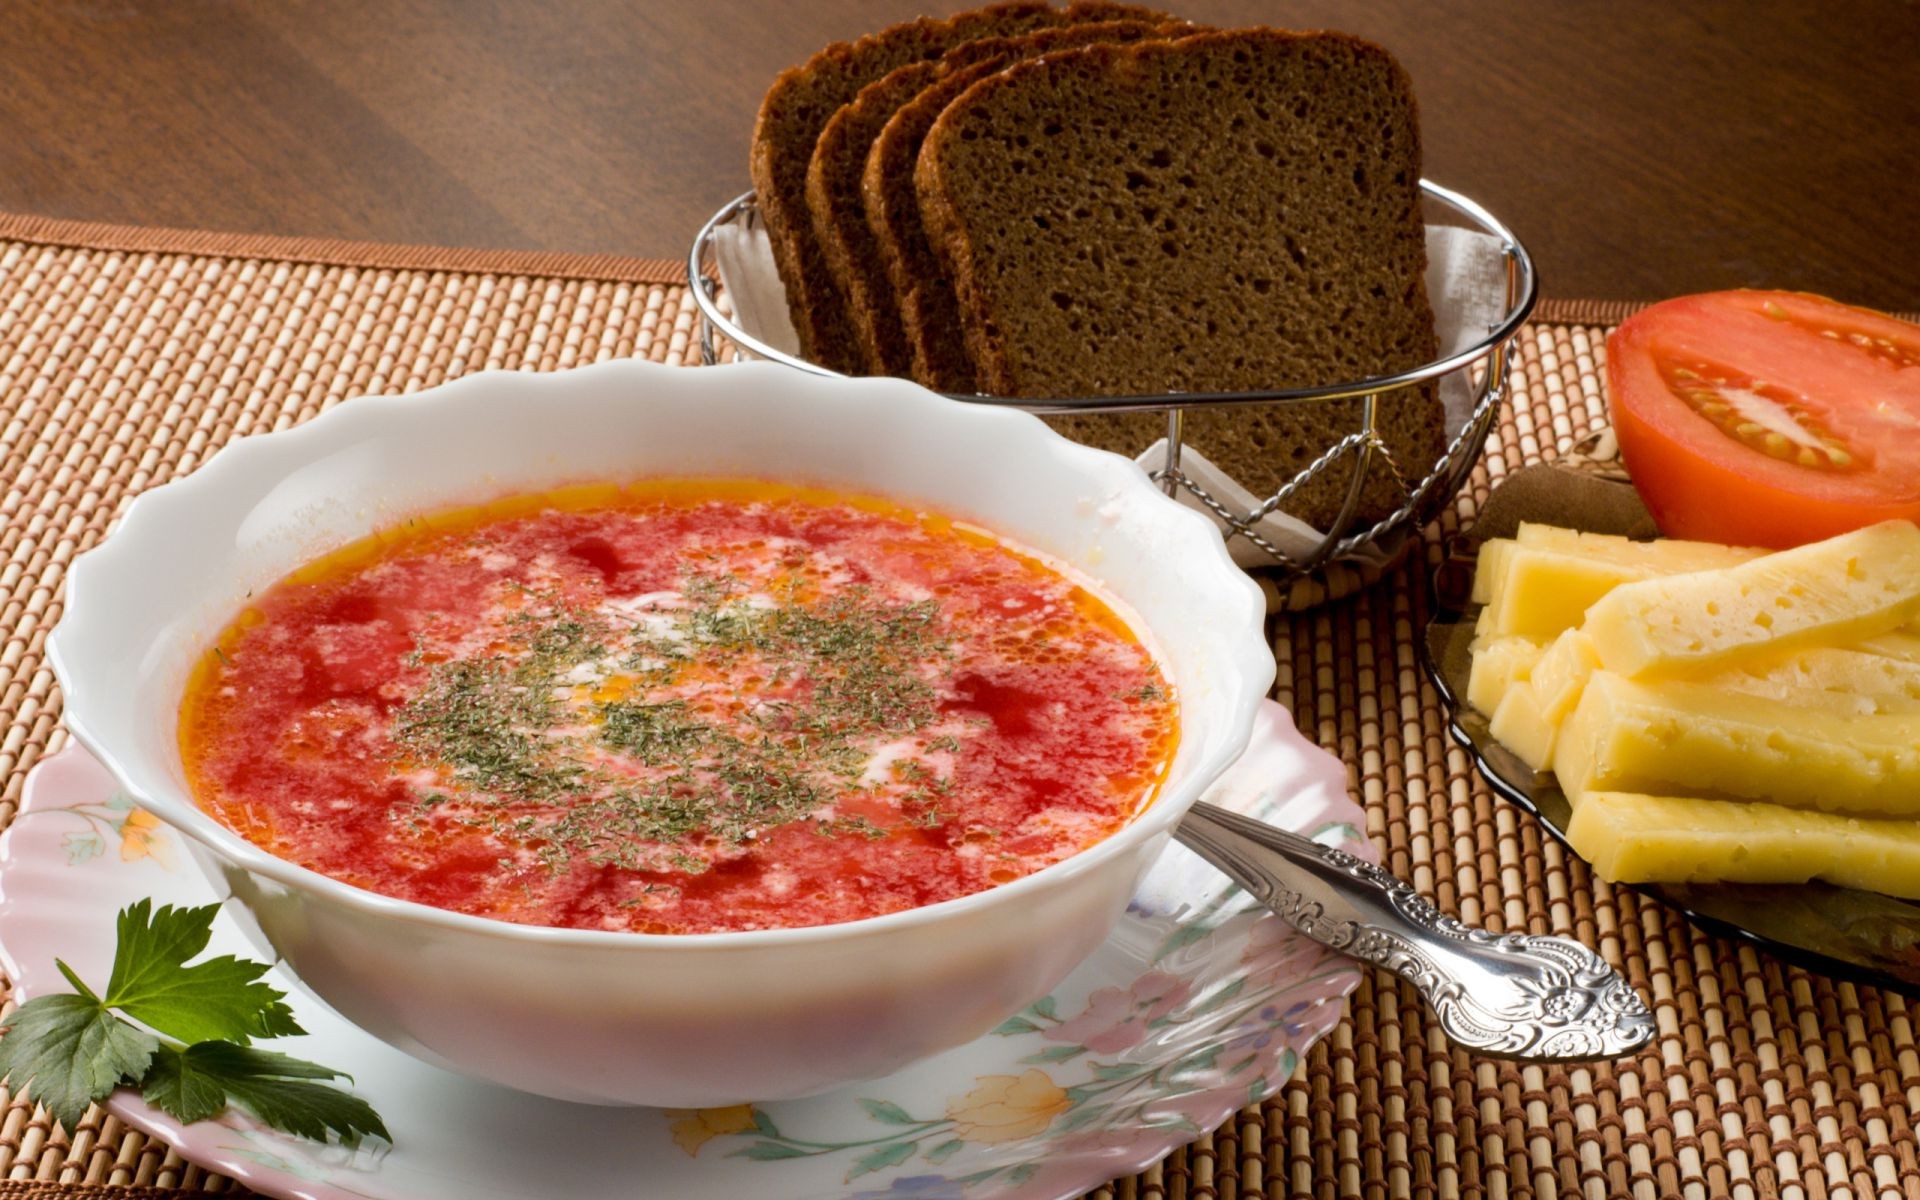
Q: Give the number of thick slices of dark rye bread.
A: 4